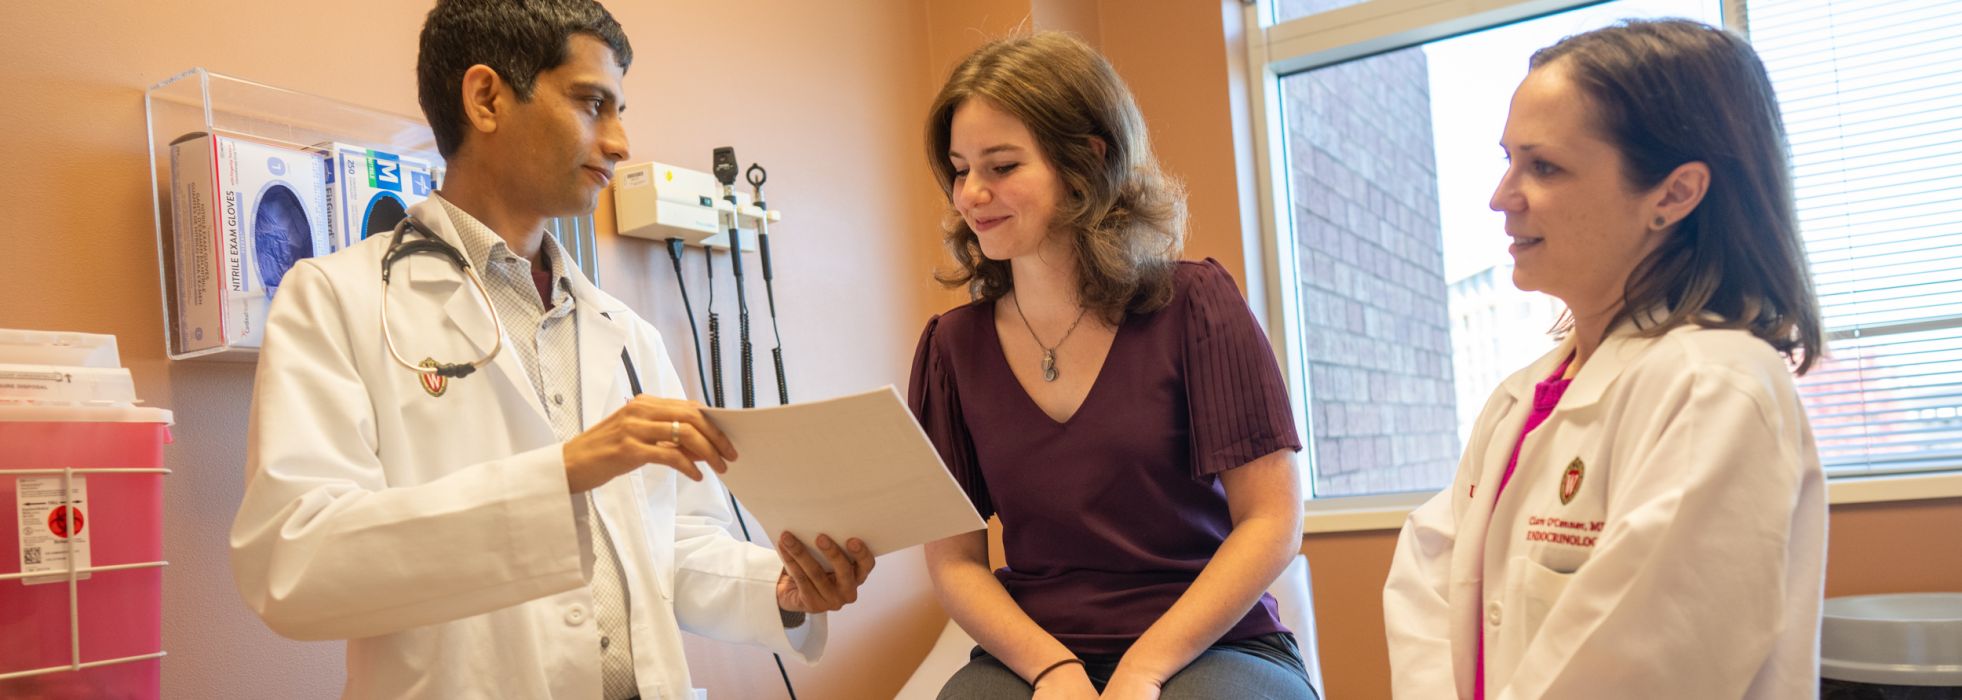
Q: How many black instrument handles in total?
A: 2